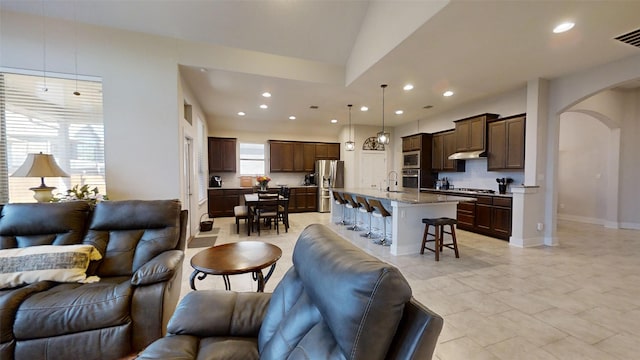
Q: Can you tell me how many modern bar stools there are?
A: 4